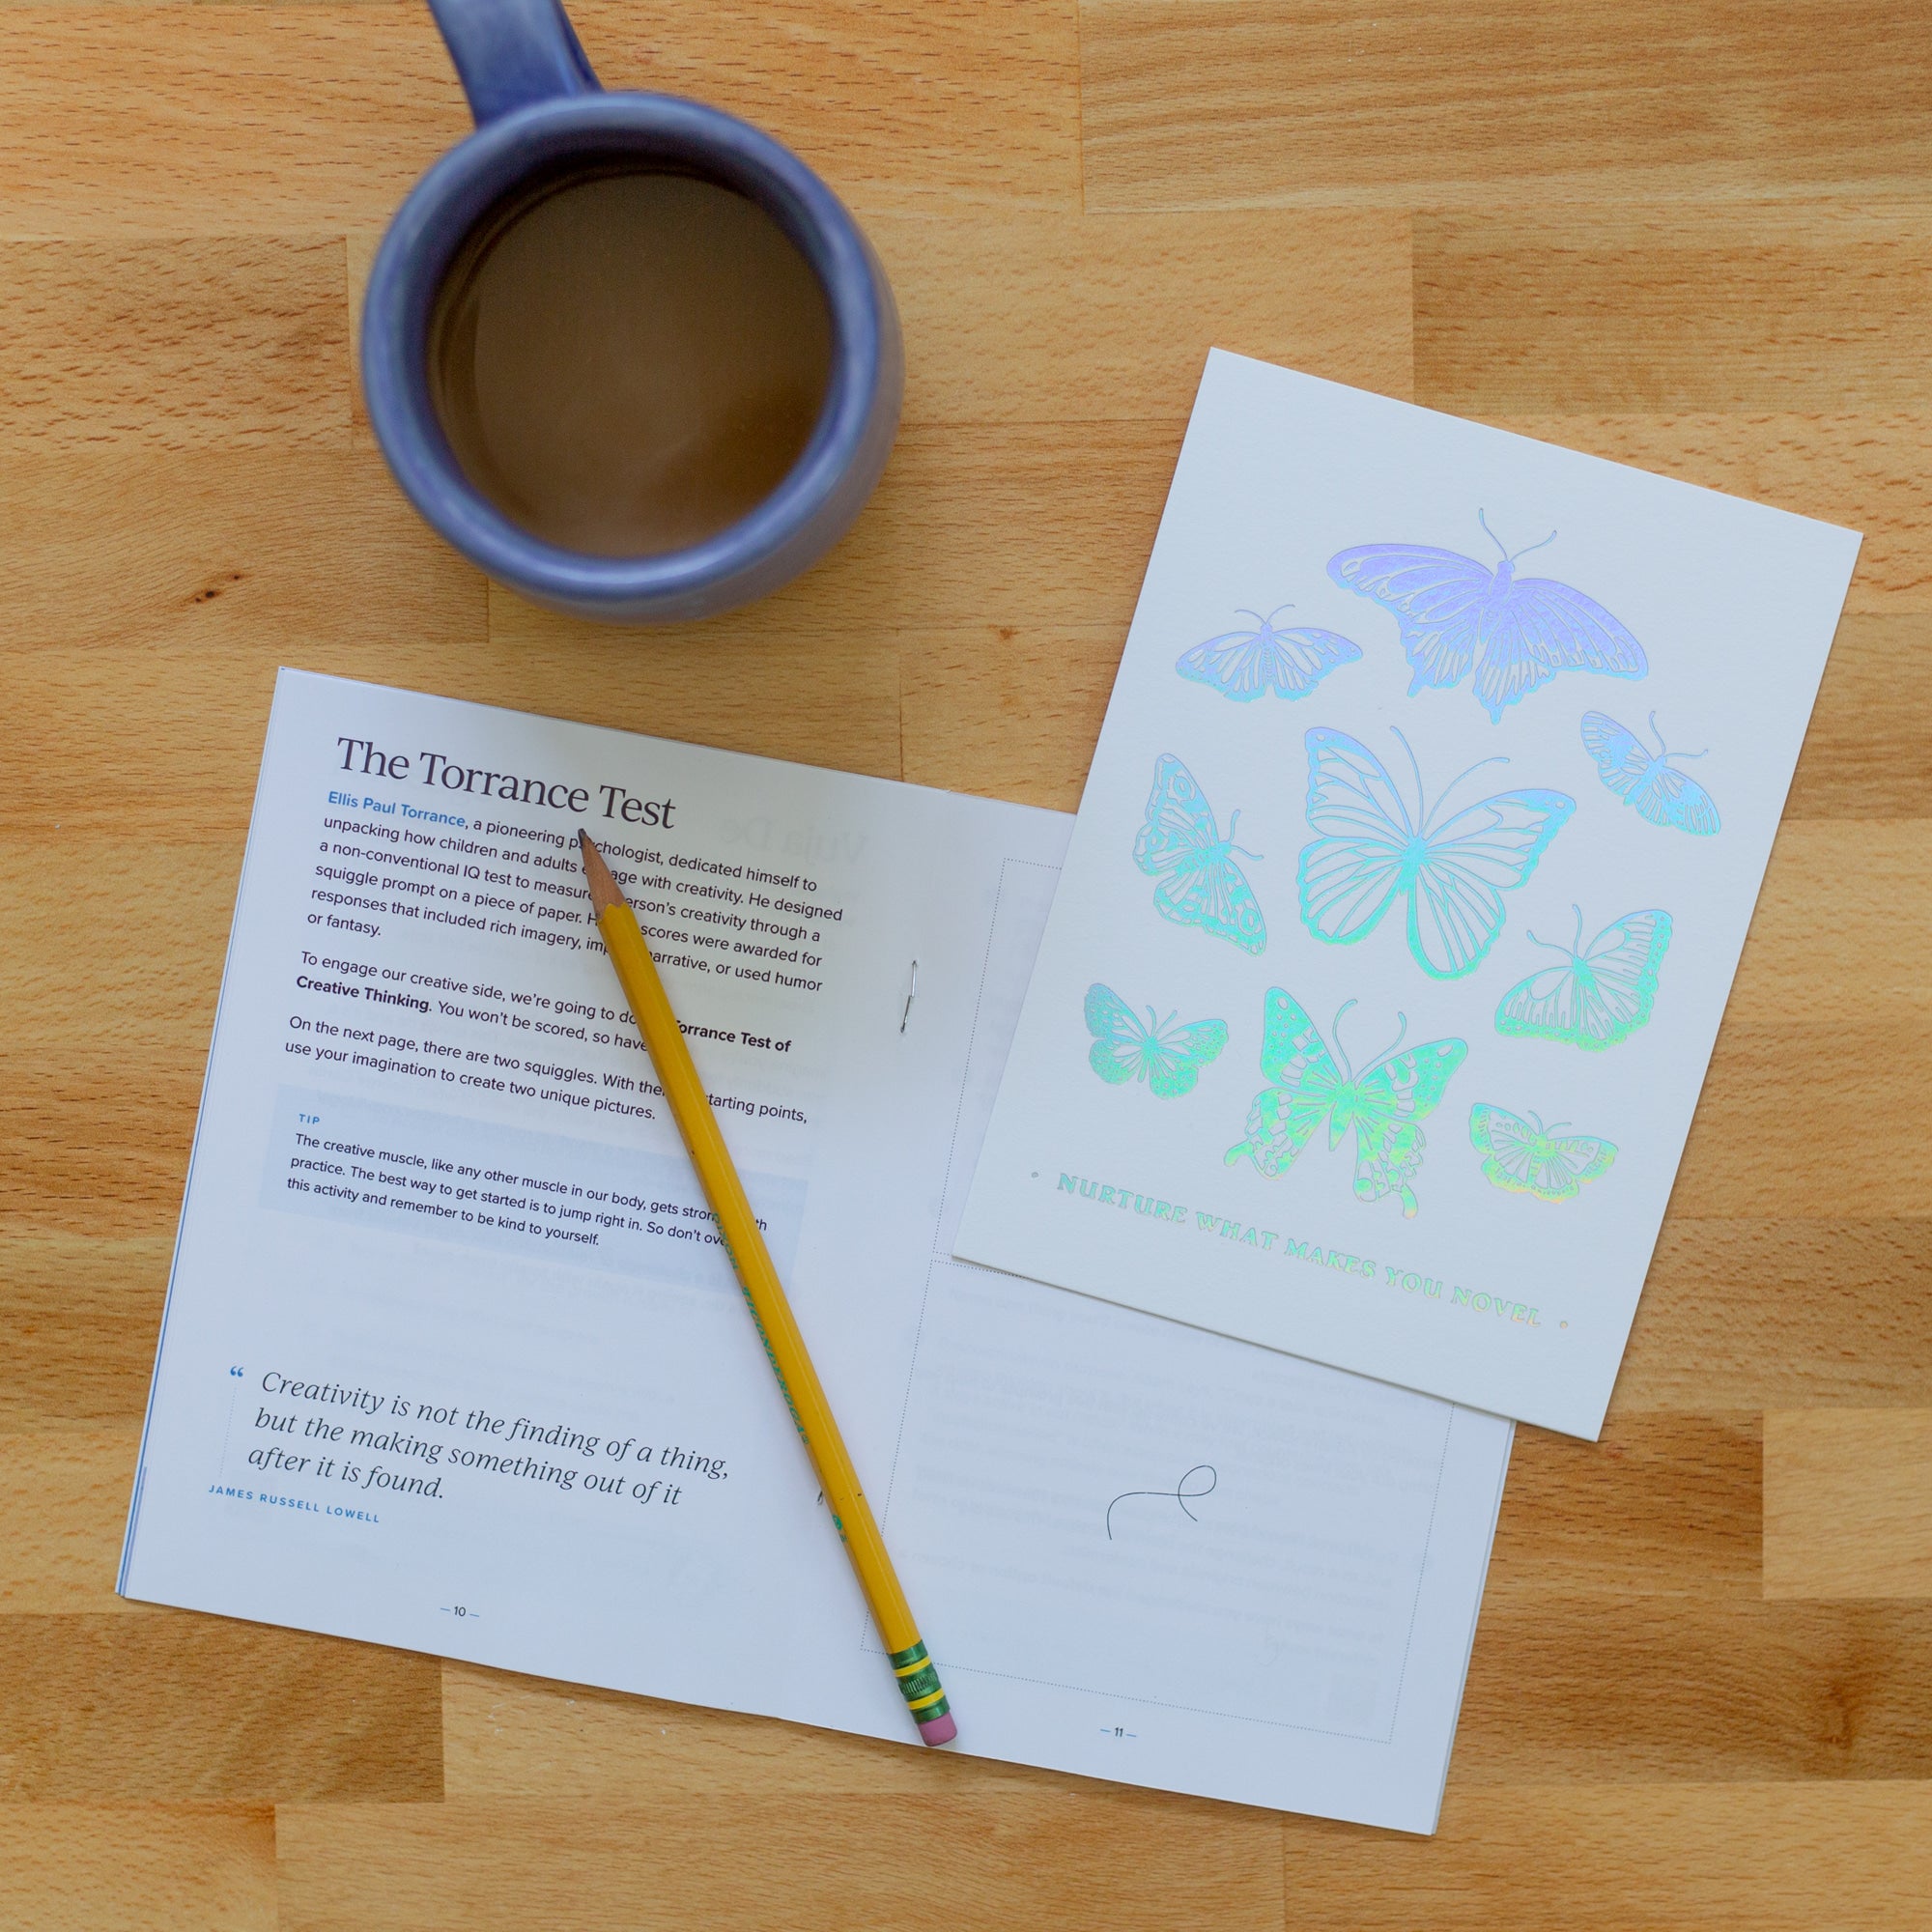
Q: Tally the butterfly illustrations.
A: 9